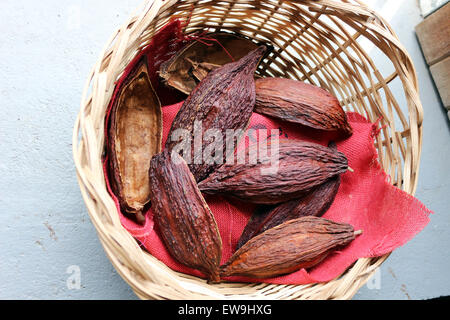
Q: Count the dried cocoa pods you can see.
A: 8